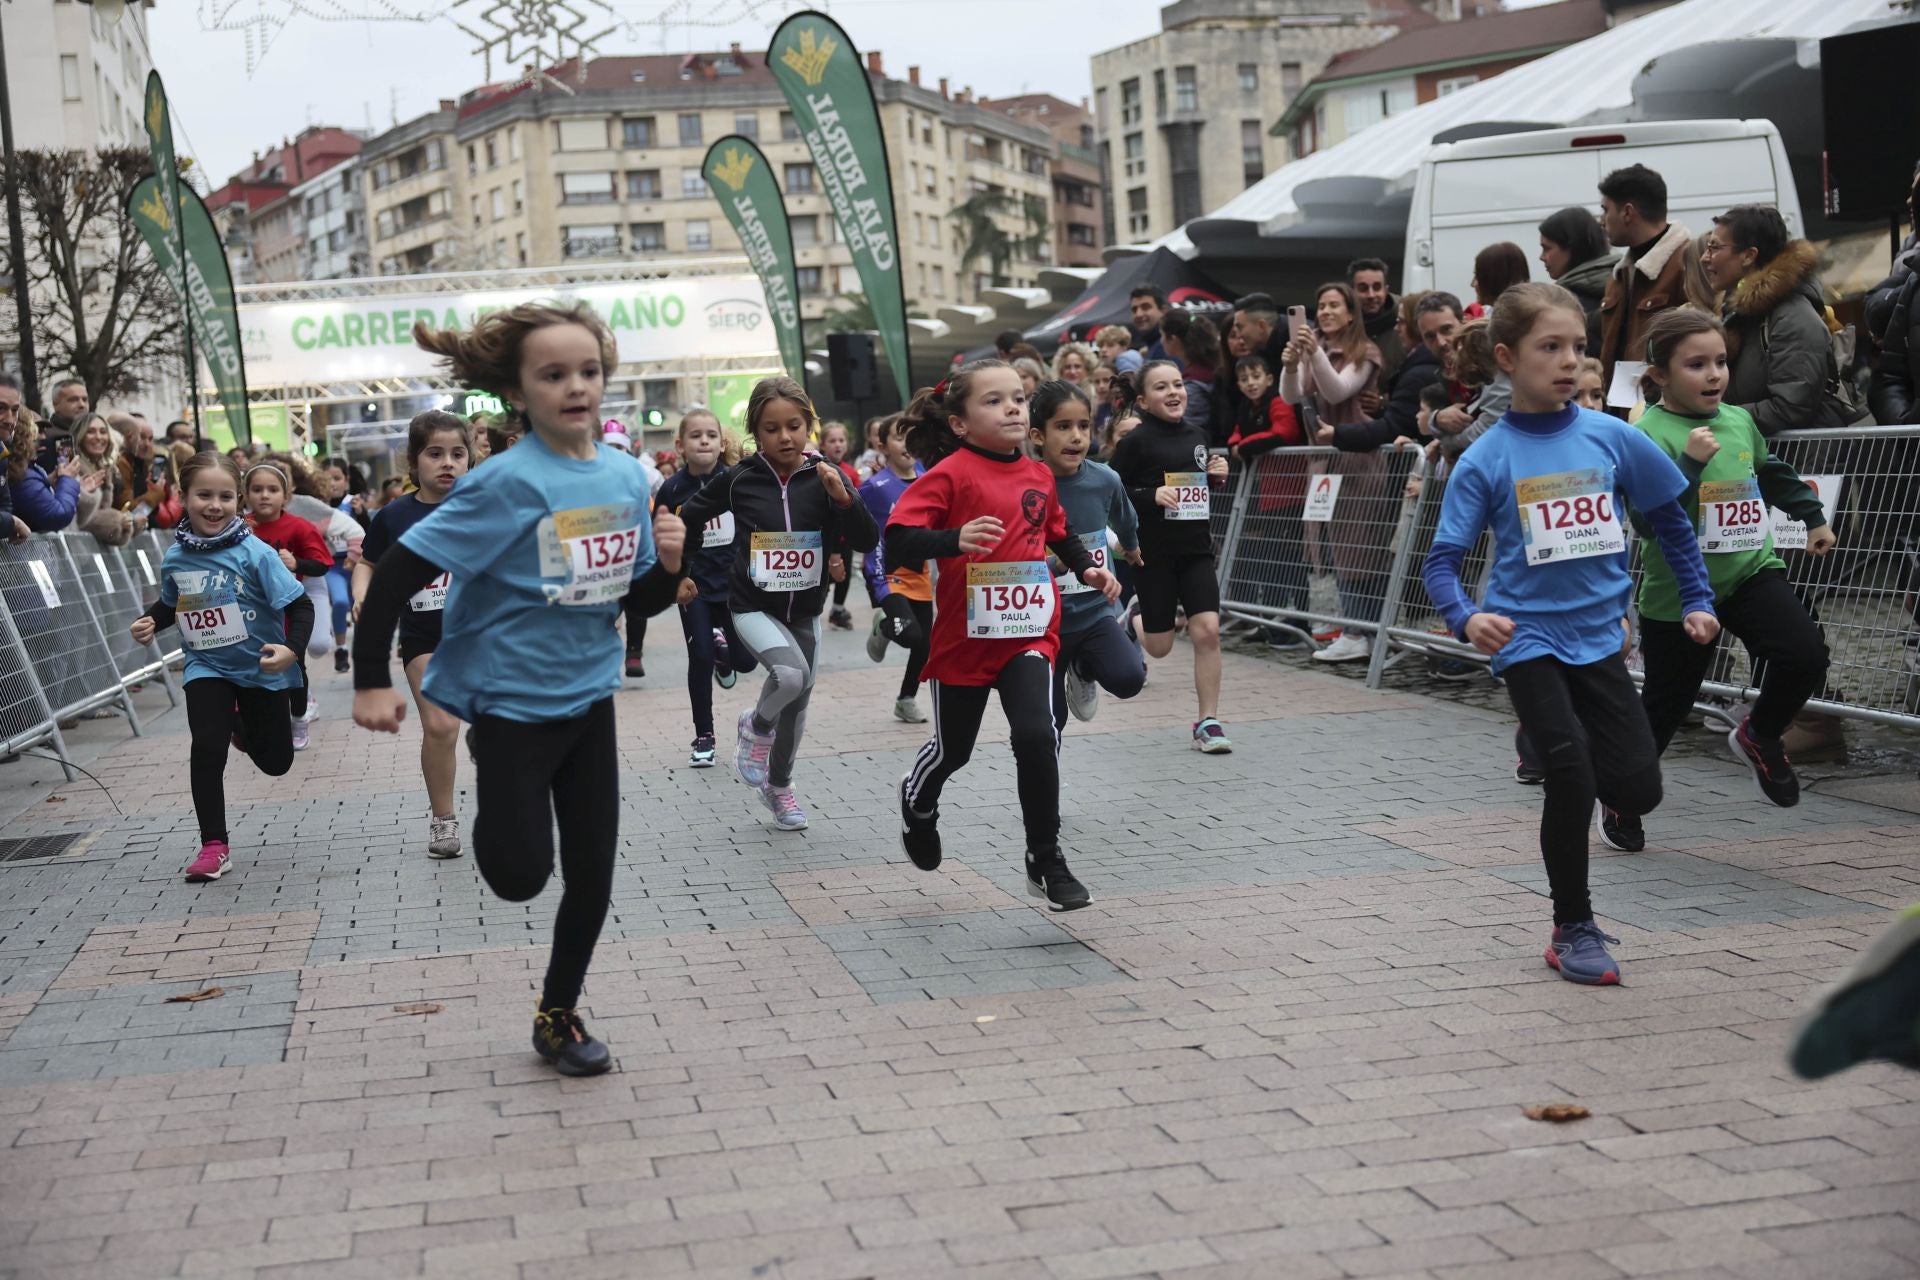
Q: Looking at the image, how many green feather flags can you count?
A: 4